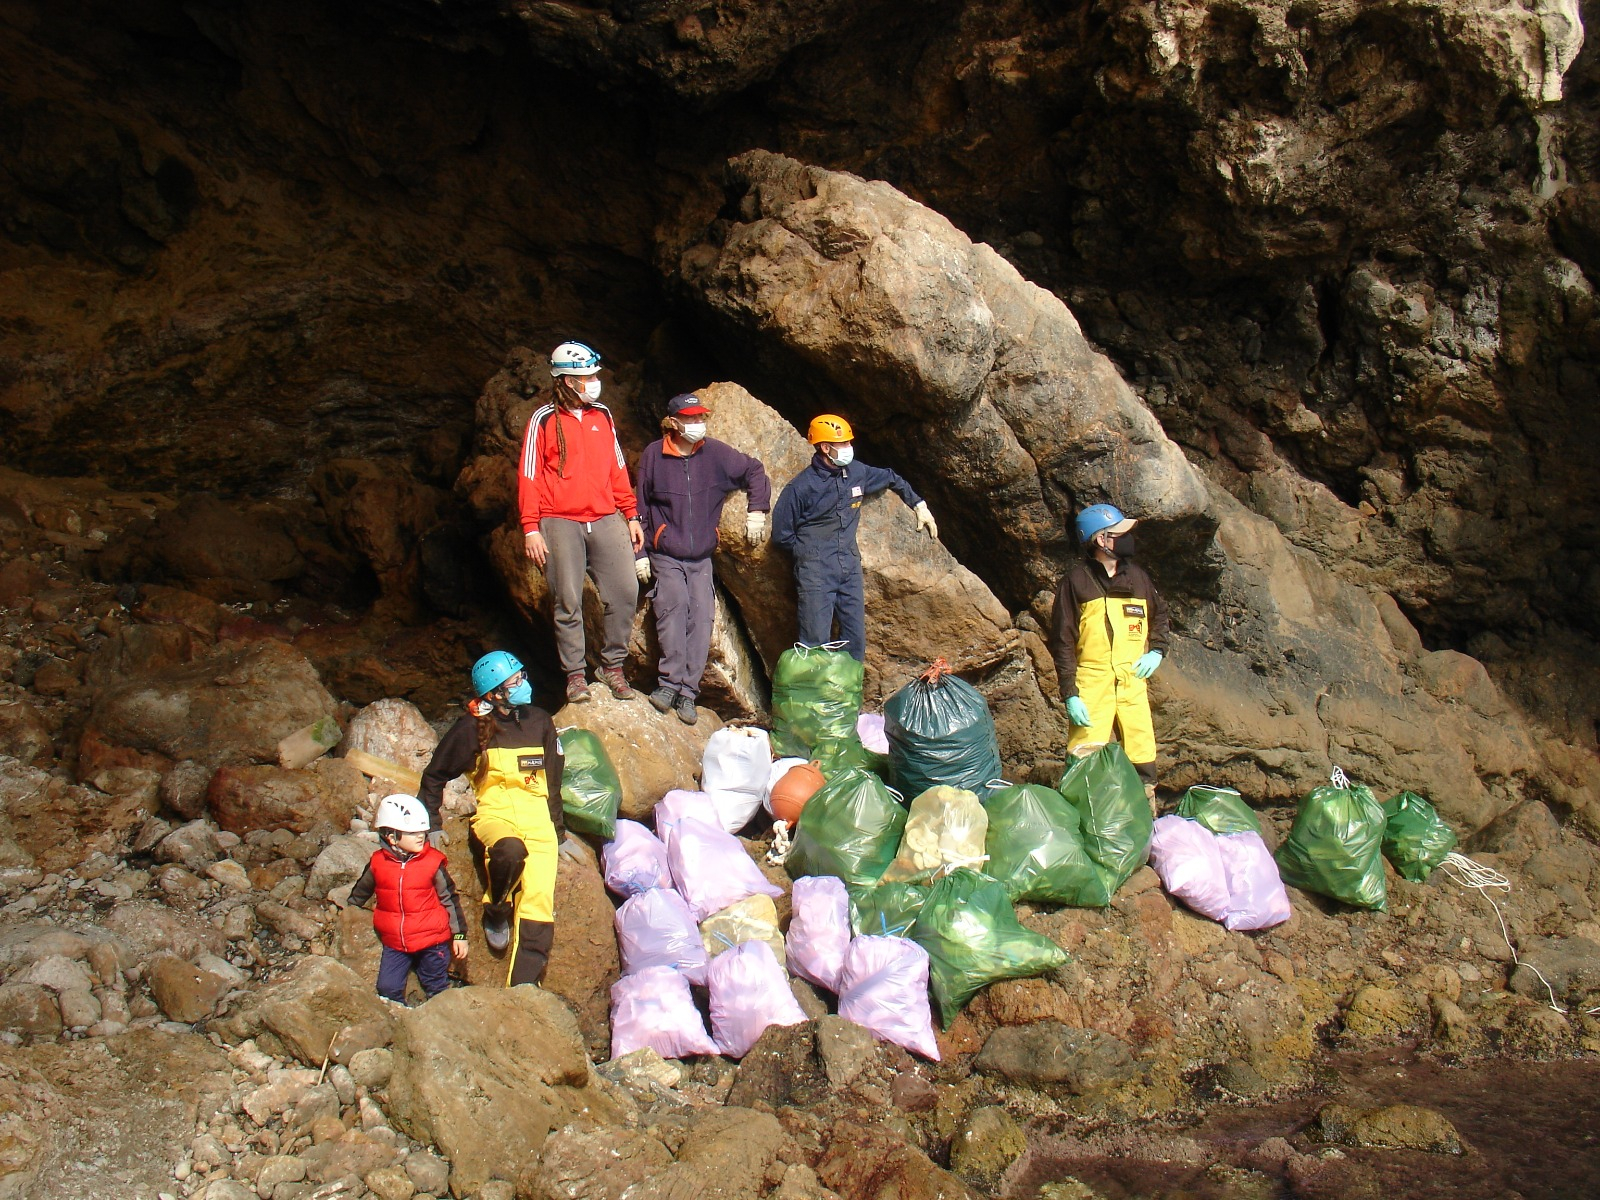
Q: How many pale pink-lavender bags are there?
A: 11